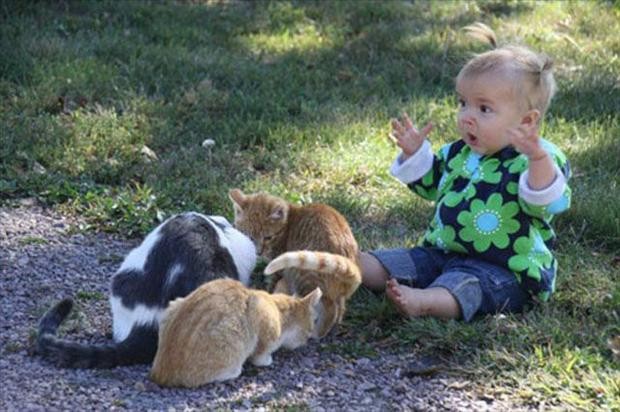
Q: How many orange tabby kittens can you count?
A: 2